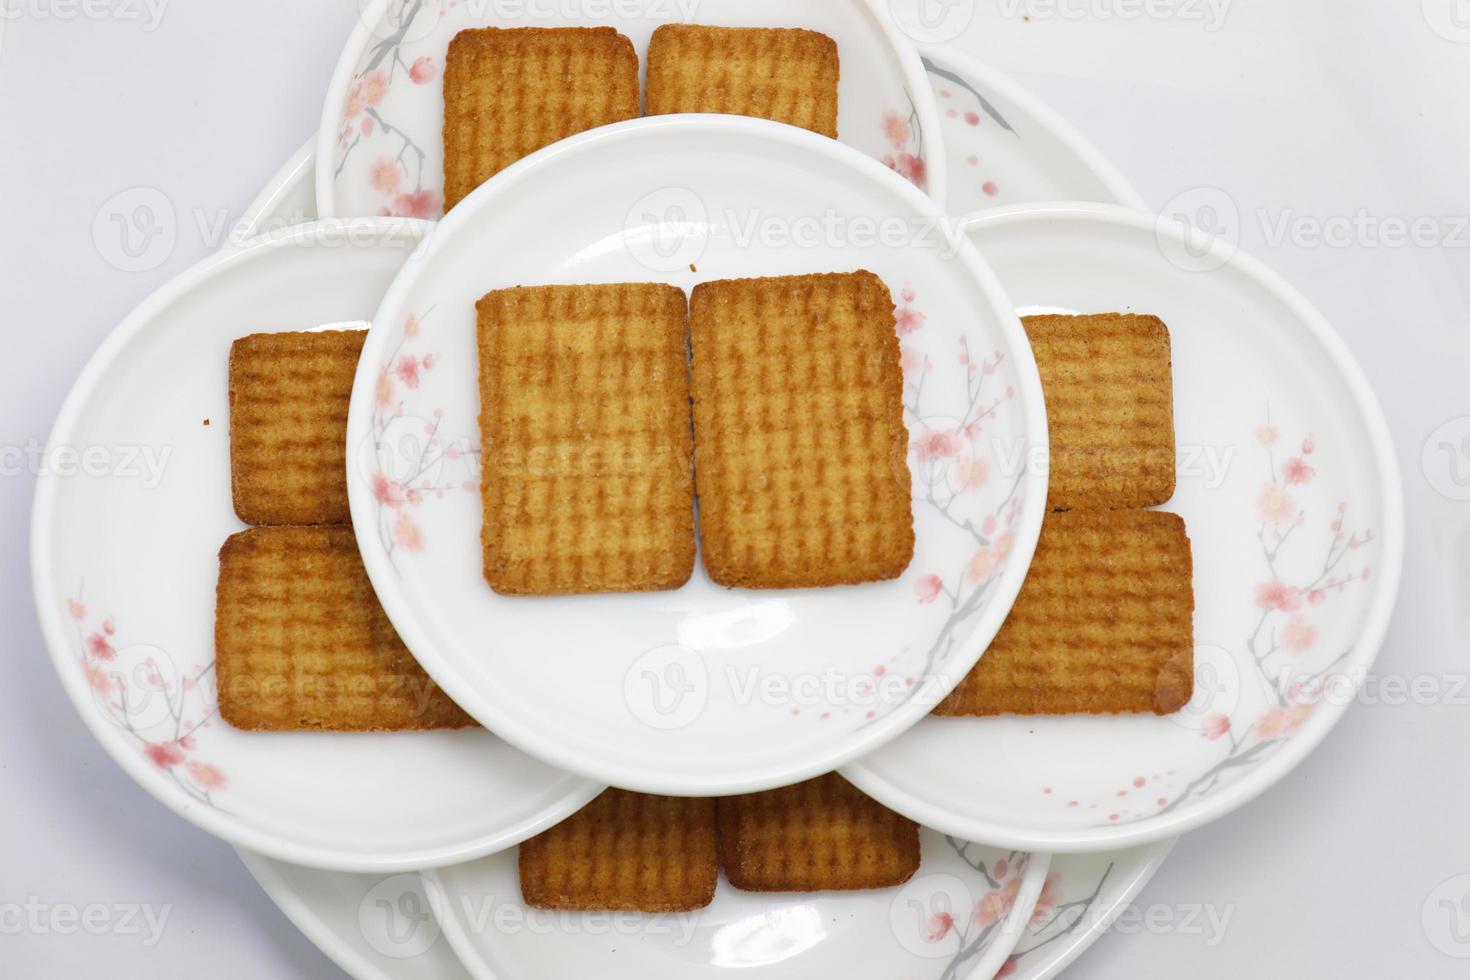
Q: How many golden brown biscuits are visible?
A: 10